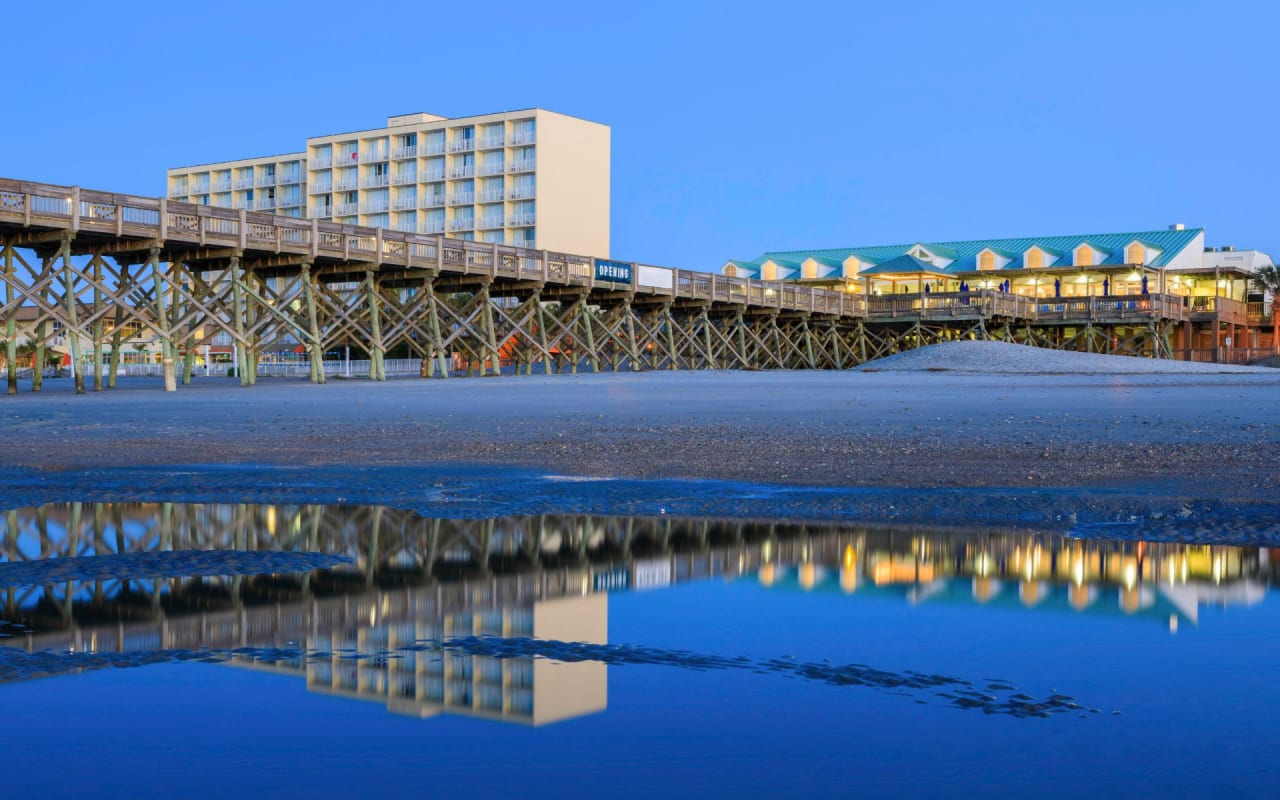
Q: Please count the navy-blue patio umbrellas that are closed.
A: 8